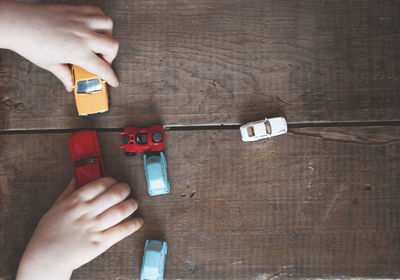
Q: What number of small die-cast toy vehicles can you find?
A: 6